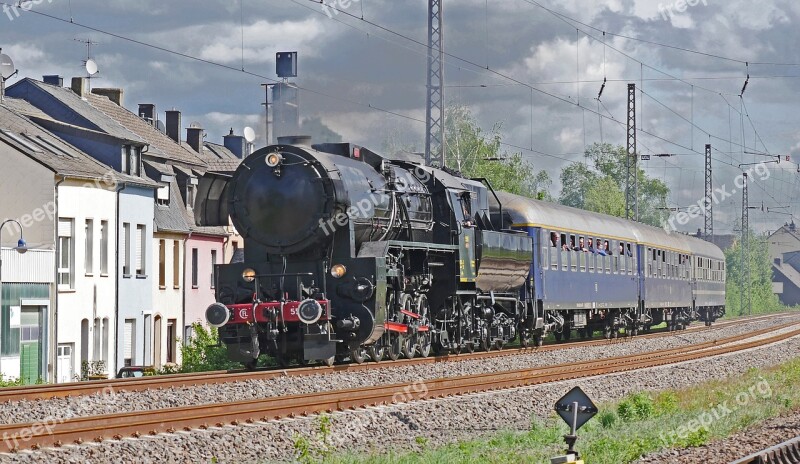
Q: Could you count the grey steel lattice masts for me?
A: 4